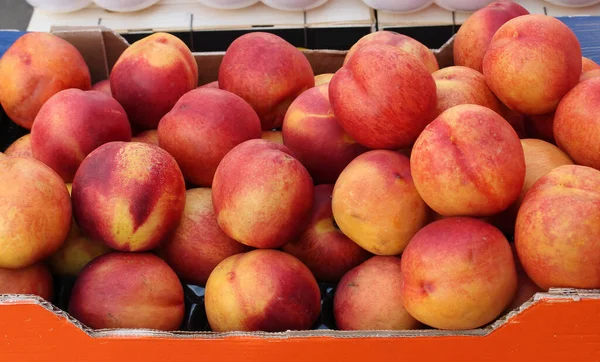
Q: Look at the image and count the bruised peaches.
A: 0